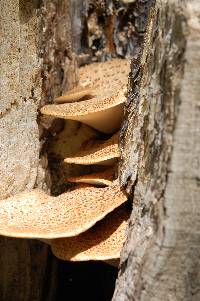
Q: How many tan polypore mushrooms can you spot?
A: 6